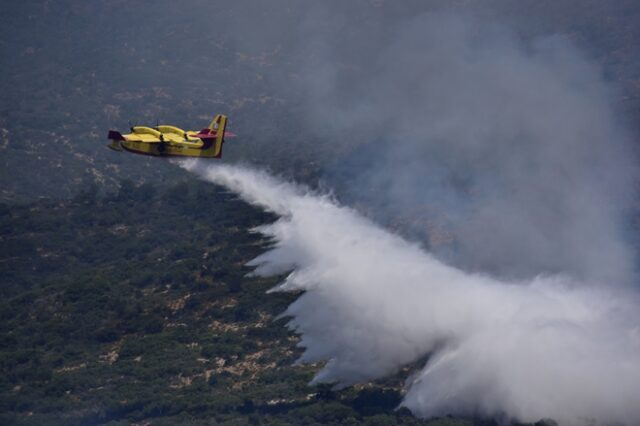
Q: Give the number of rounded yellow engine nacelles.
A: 2